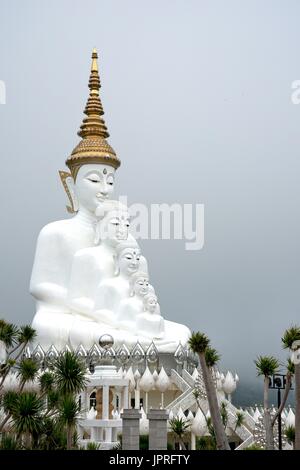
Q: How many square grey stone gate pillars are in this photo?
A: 2